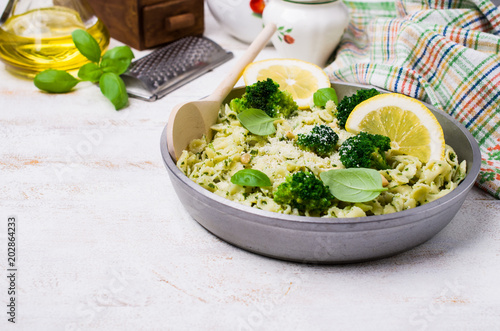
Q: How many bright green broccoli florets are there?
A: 5